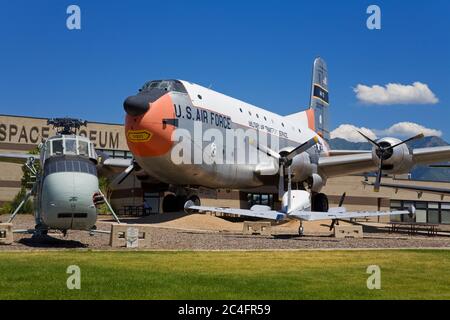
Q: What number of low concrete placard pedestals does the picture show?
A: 4